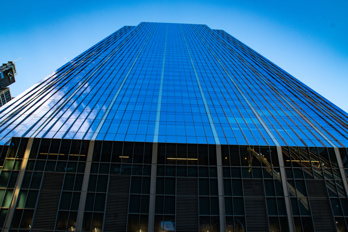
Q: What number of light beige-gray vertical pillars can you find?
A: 6